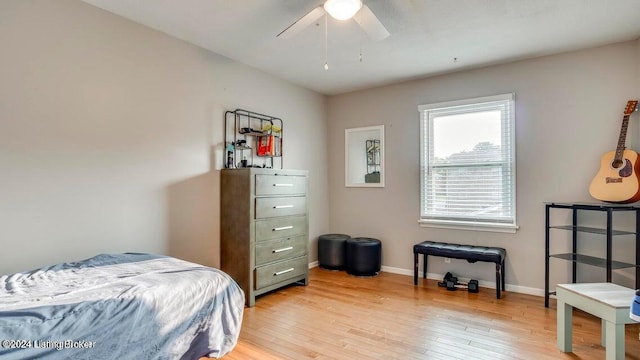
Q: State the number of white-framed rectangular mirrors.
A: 1